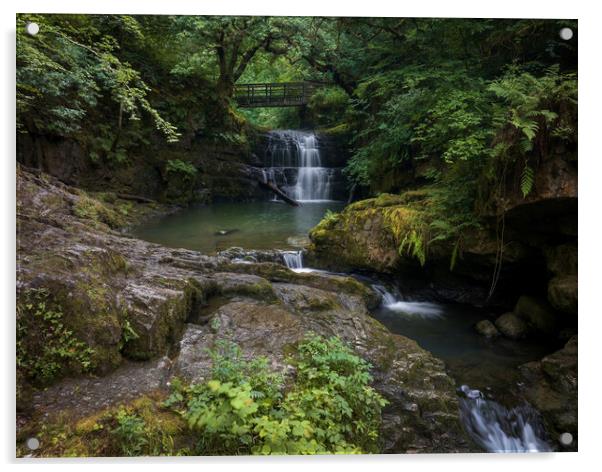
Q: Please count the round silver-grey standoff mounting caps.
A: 4